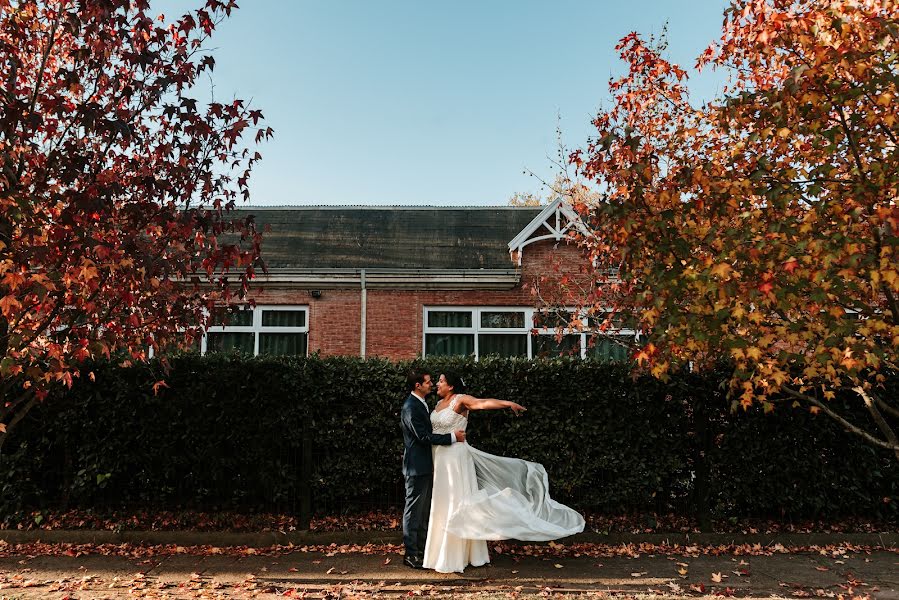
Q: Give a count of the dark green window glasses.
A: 12